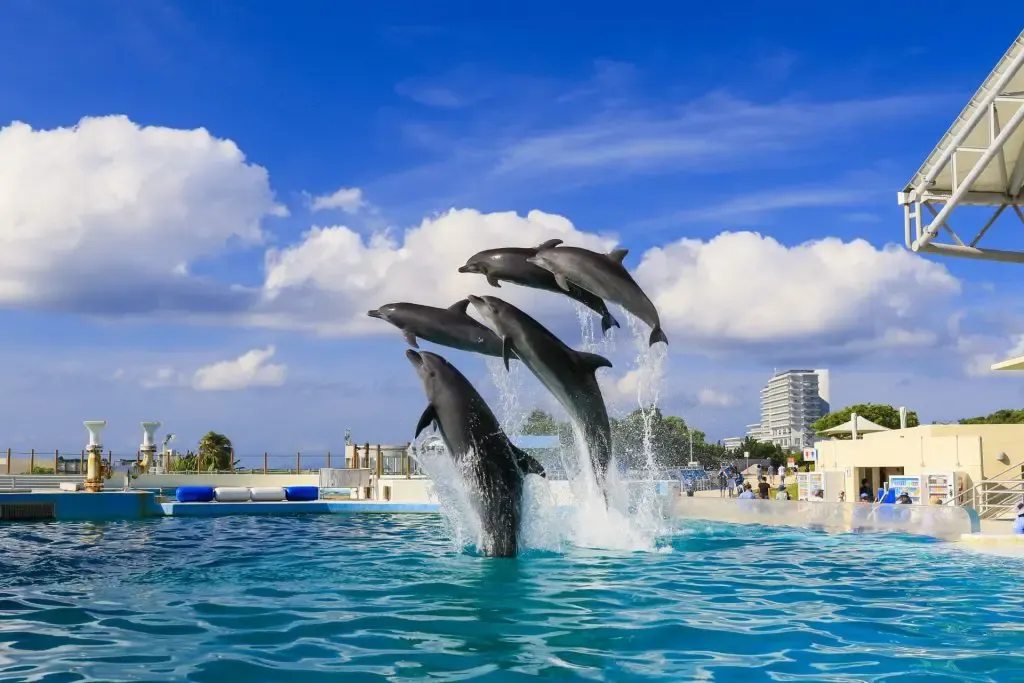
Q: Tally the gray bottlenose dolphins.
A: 5